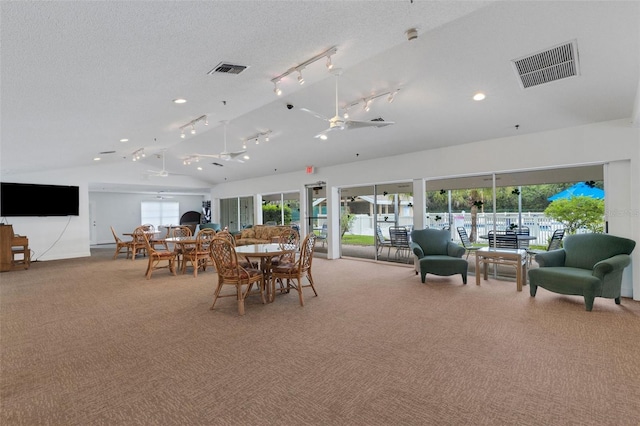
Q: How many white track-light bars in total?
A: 6